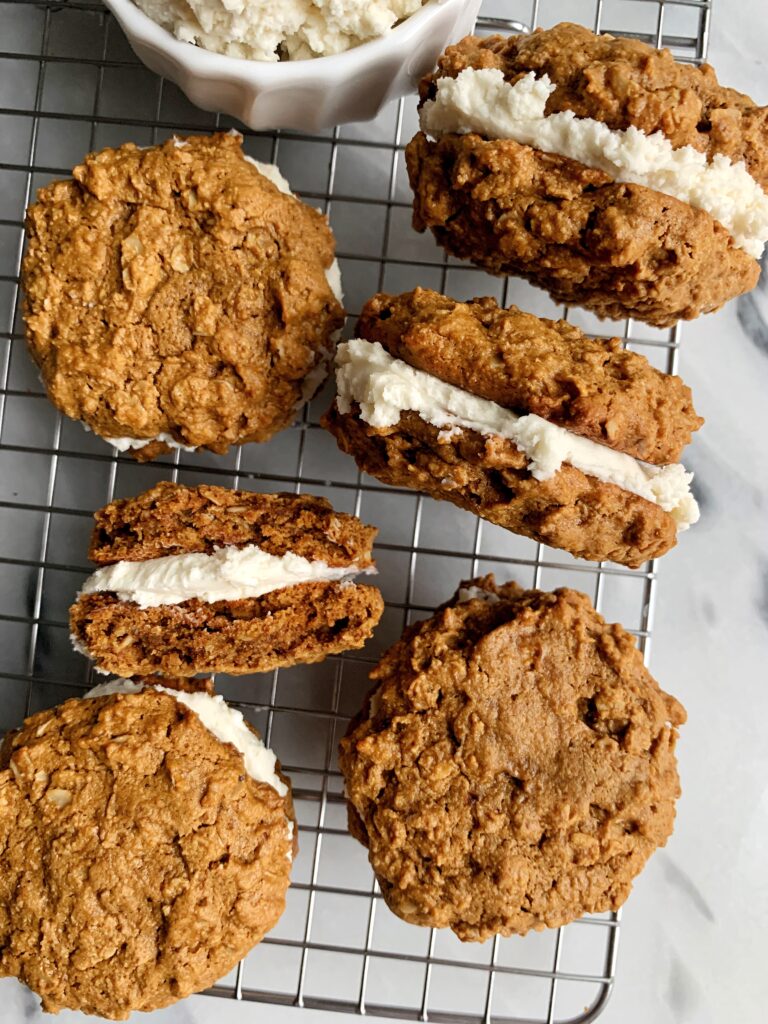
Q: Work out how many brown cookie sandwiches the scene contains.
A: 6